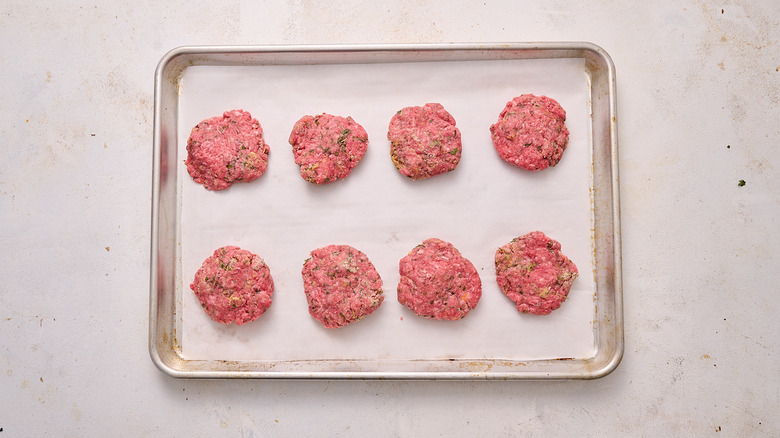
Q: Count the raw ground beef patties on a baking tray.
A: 8